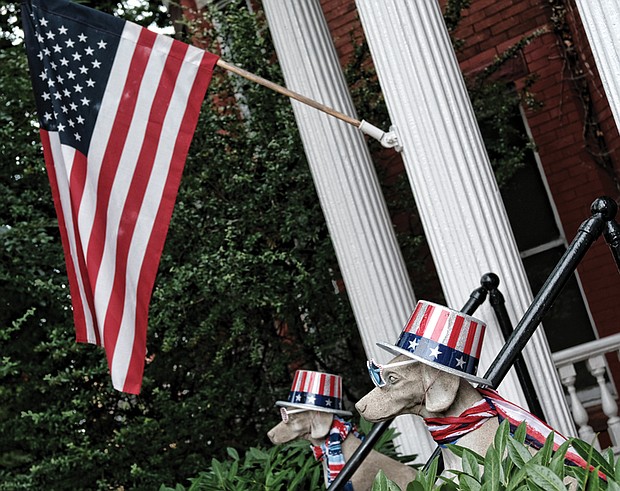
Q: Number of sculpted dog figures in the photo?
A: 2